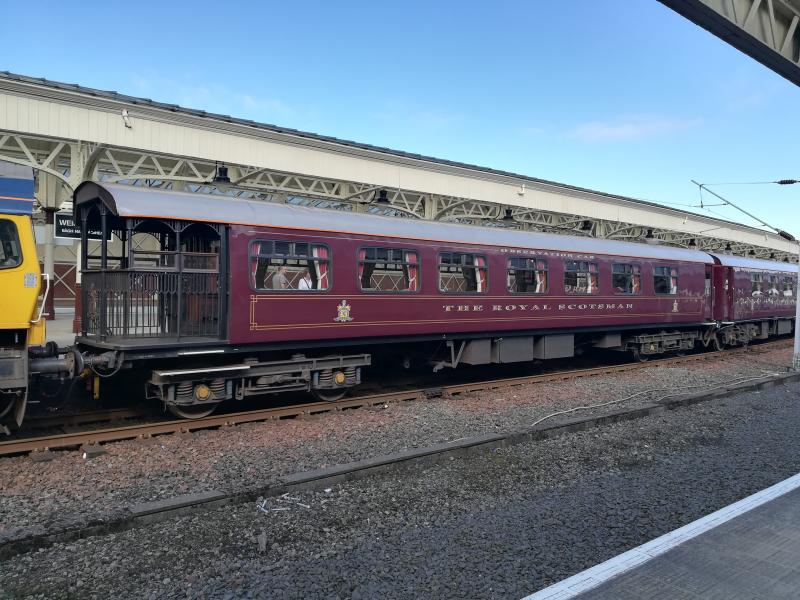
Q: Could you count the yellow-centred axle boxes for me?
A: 2